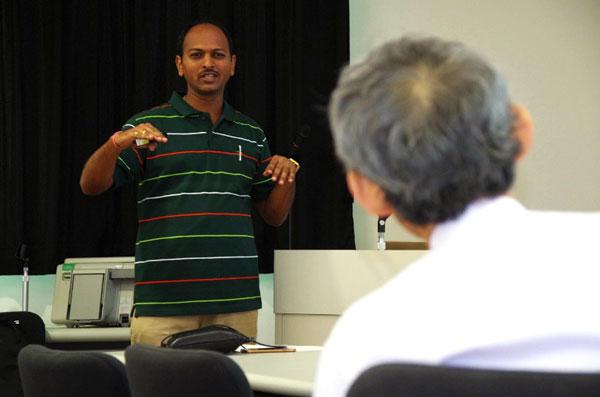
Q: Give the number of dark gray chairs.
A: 3